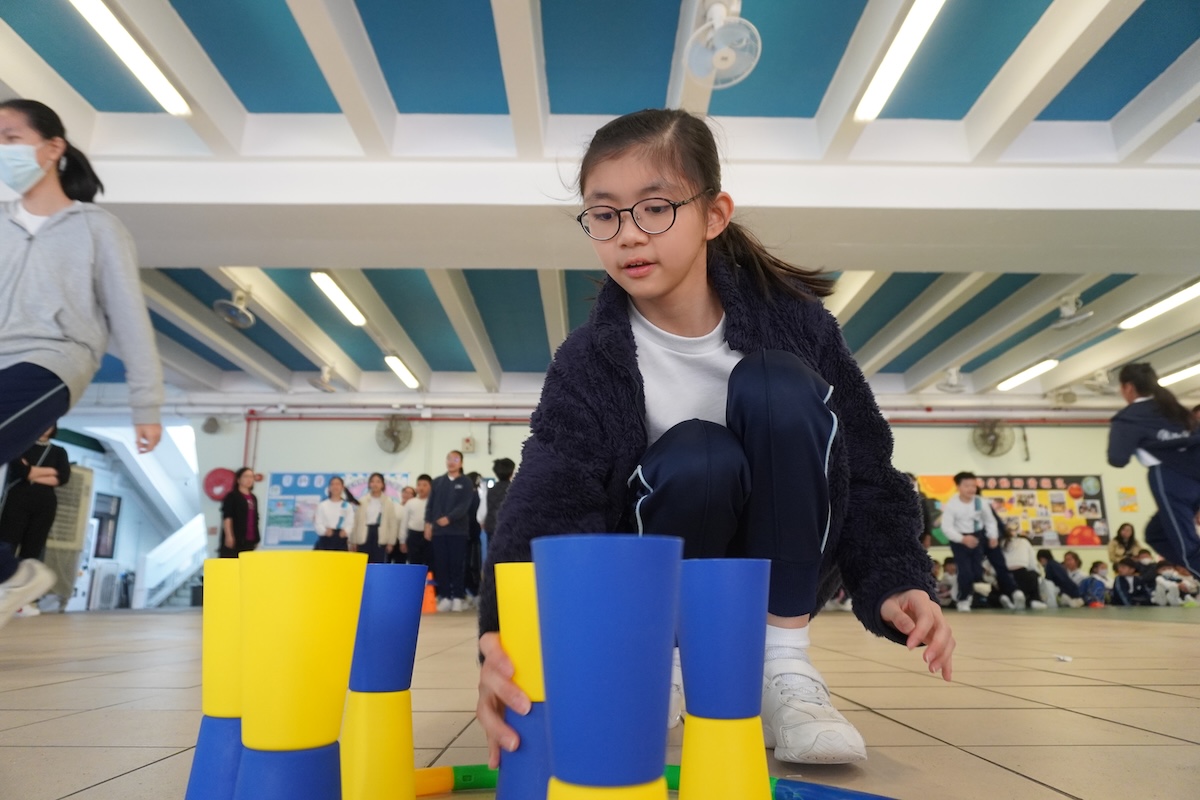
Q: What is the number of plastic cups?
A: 12